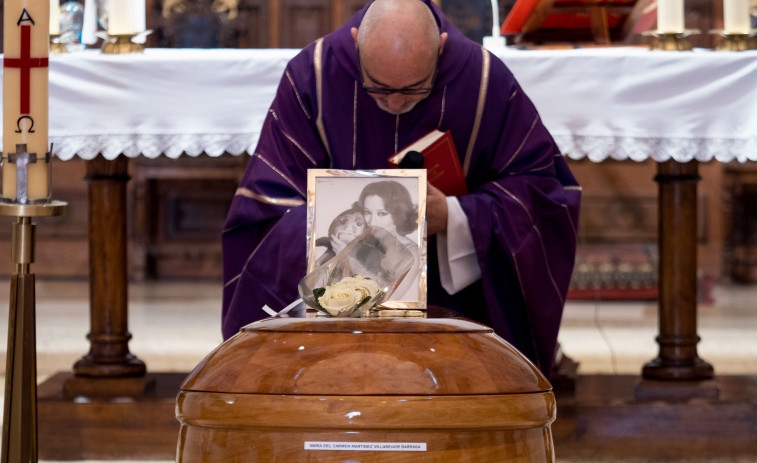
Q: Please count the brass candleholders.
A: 5